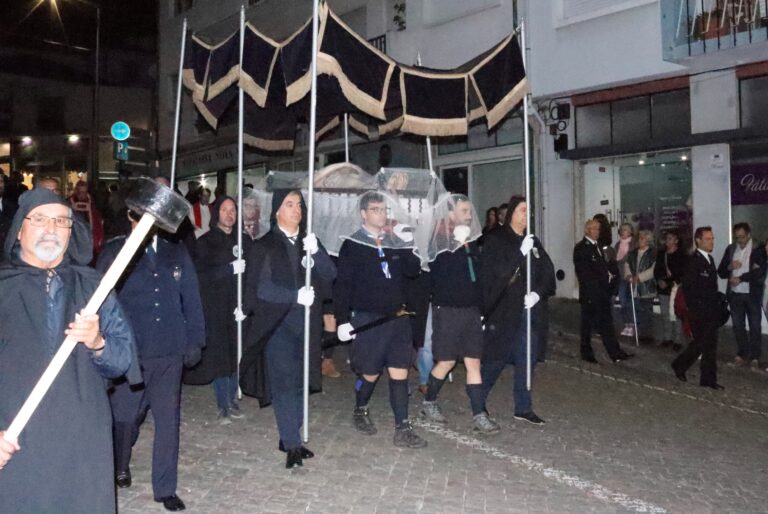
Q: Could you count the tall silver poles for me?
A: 6